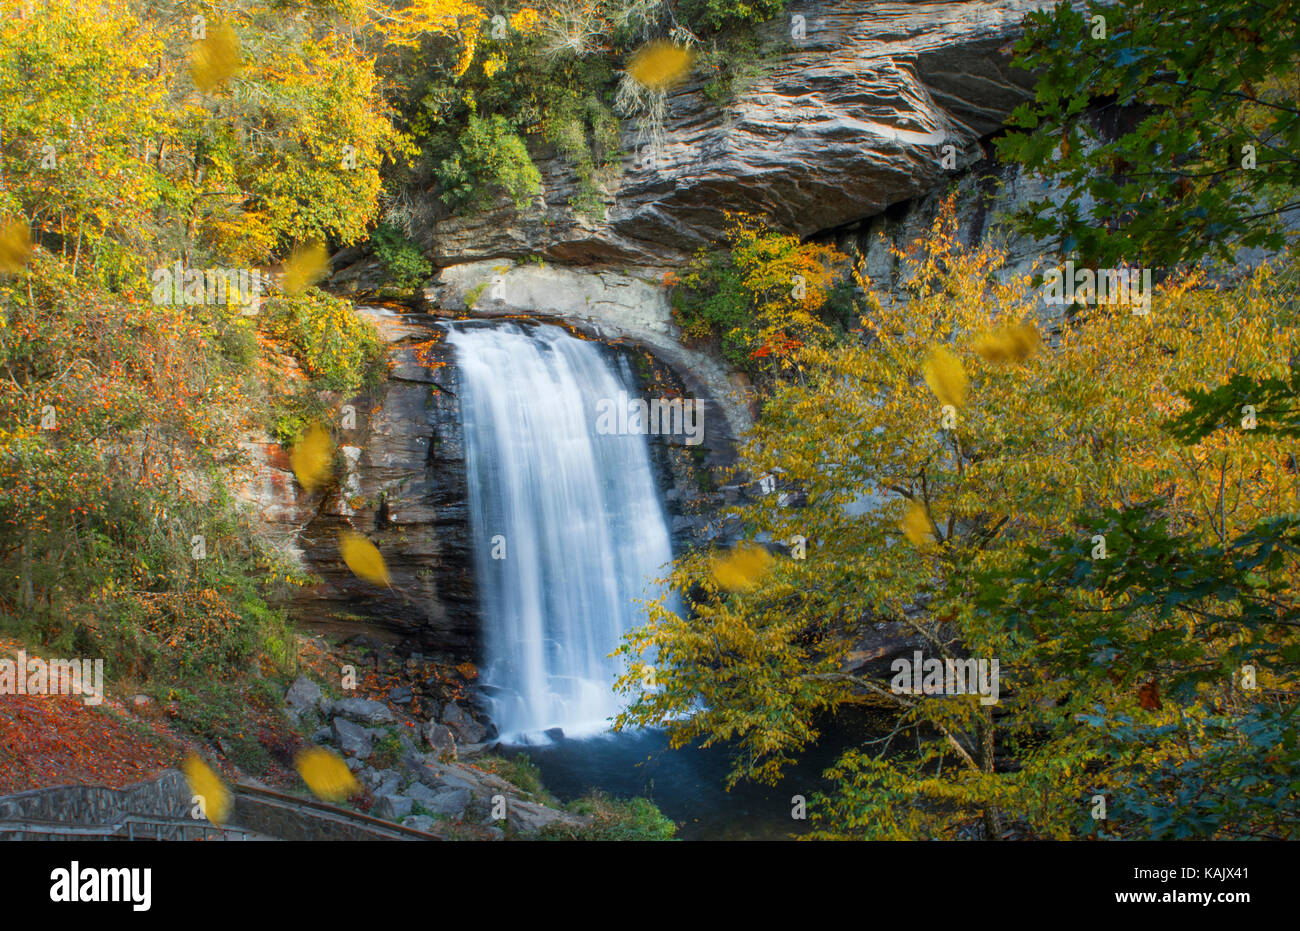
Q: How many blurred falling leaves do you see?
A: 12